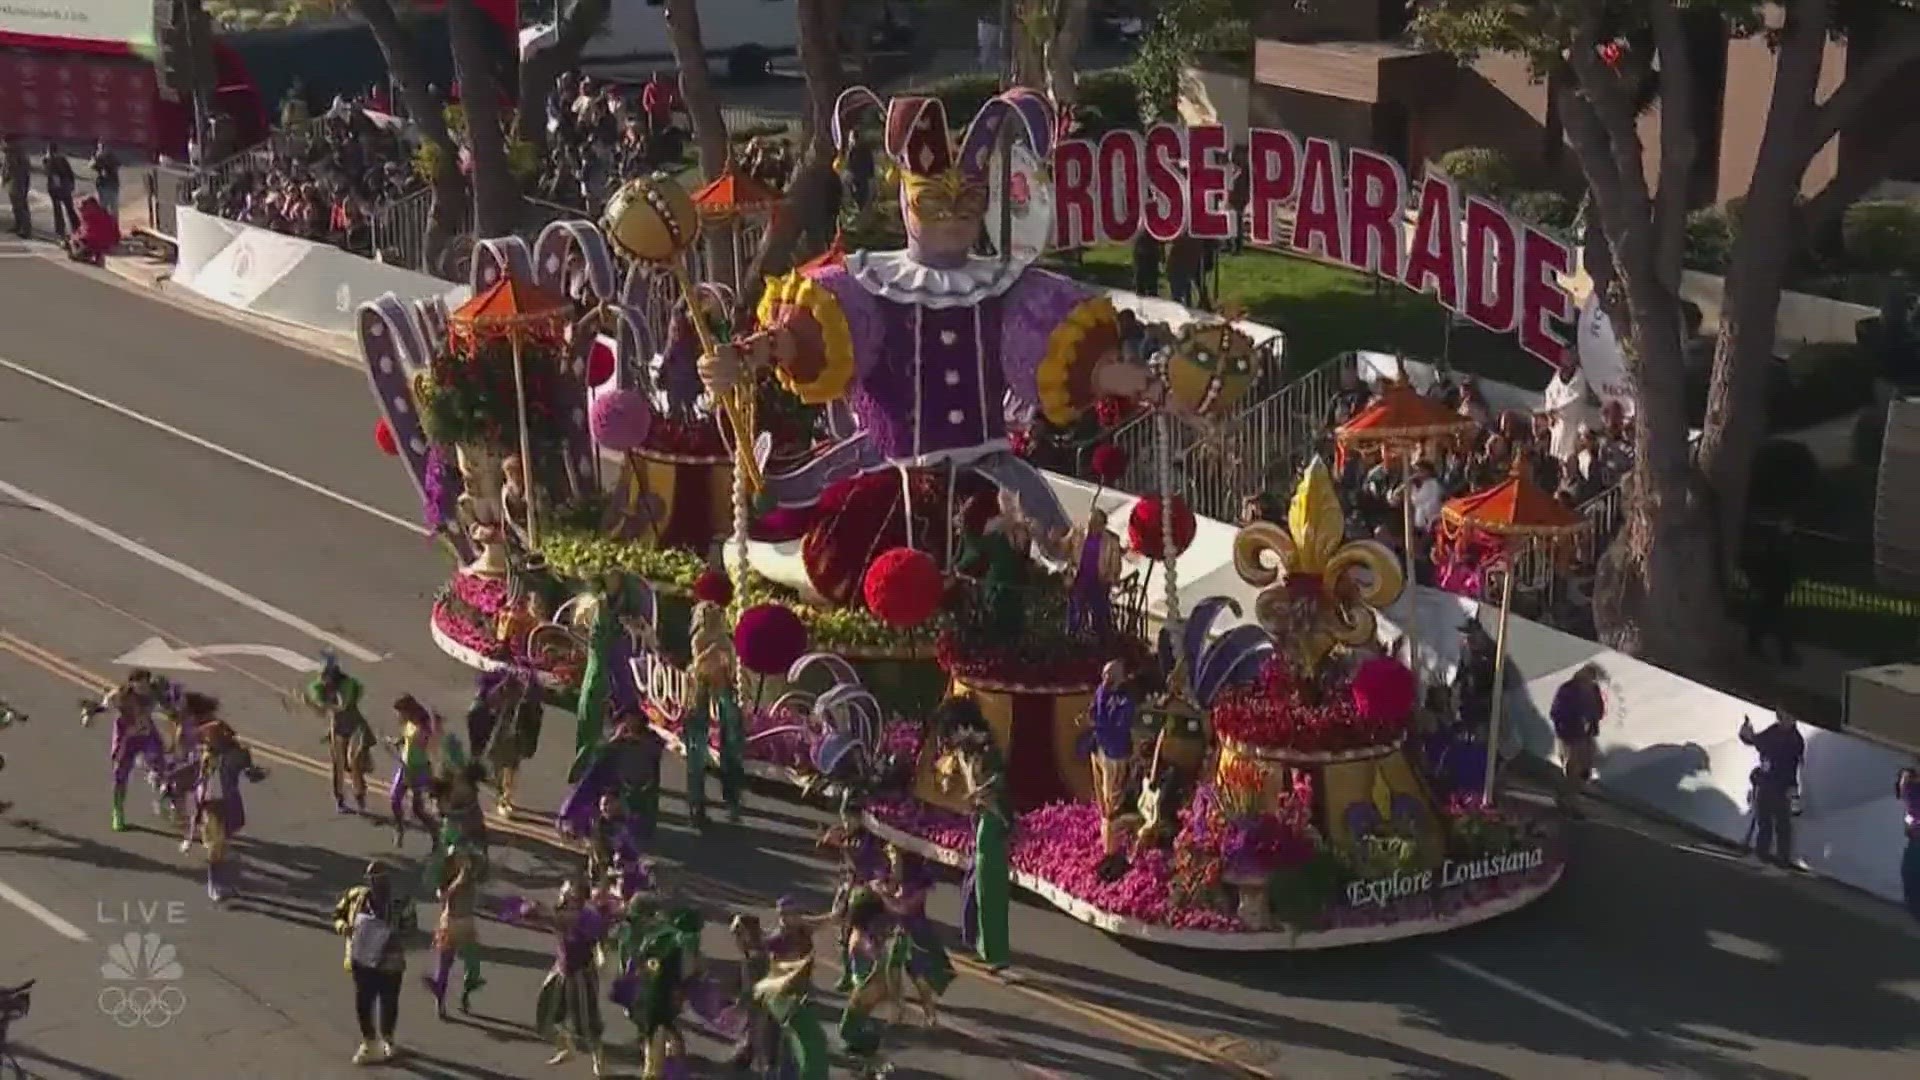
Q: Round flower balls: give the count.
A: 9